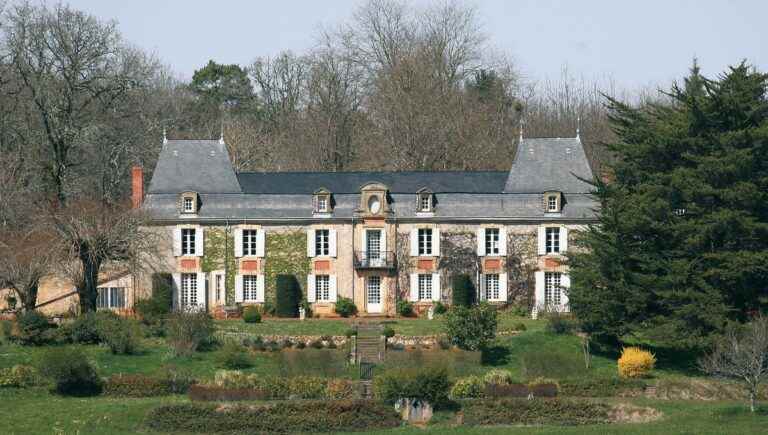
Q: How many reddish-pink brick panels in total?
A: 6